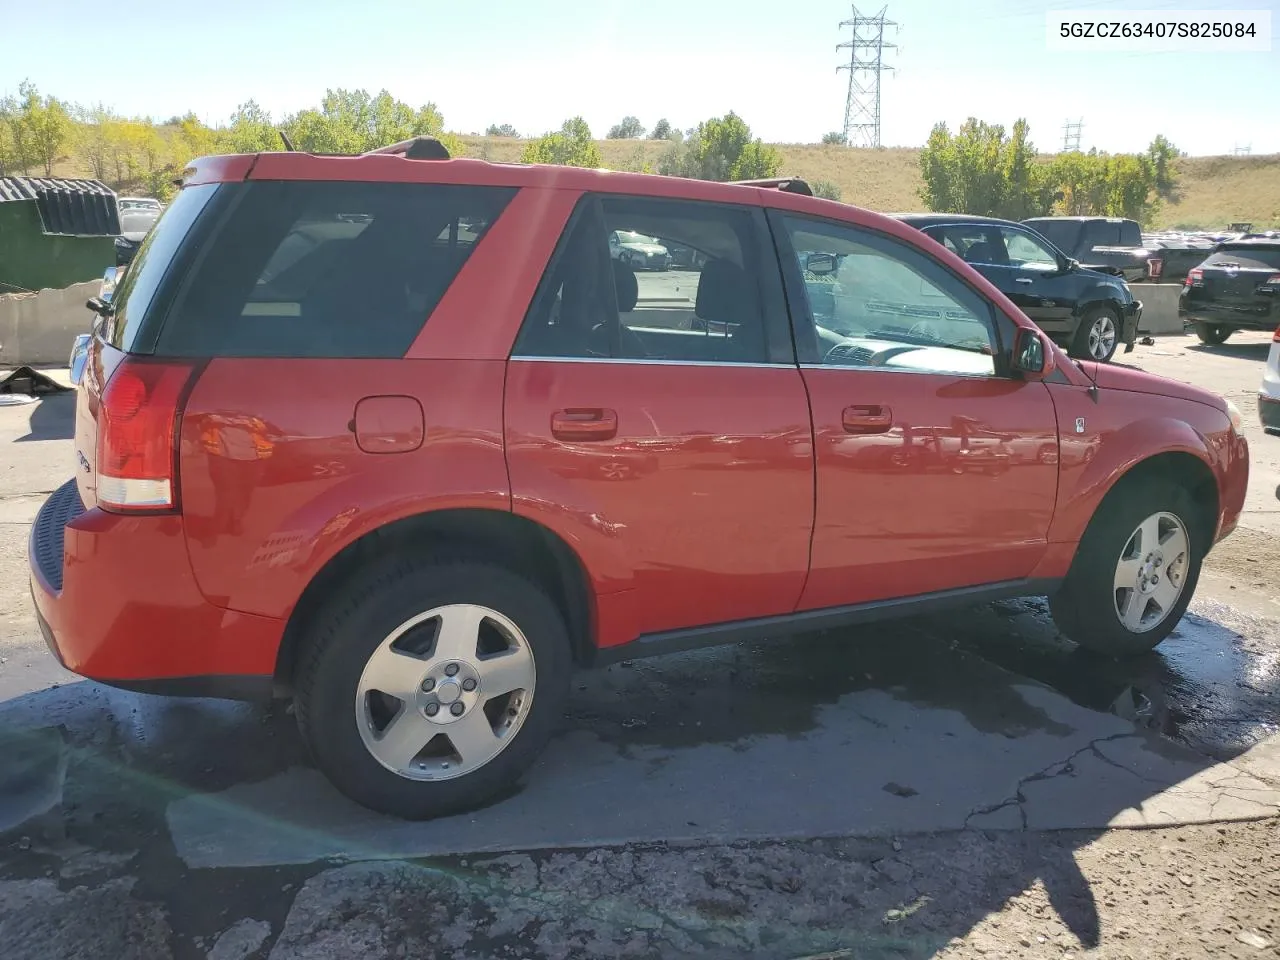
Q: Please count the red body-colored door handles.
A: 2